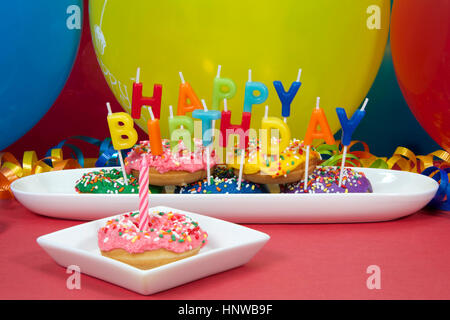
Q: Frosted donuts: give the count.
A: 6